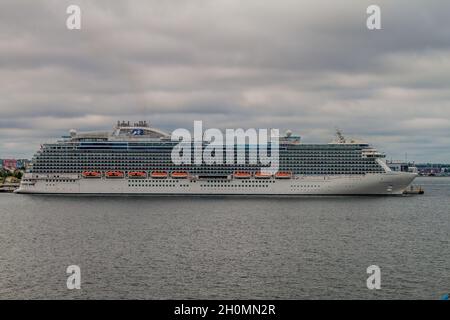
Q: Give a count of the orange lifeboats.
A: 8